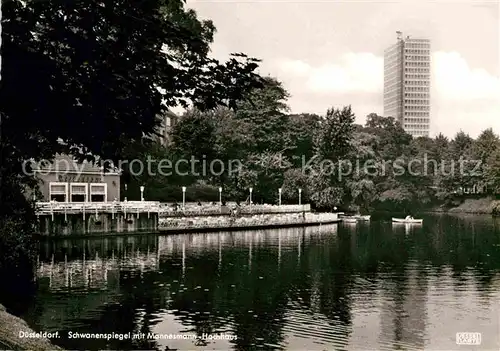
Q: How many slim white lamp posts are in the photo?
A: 6